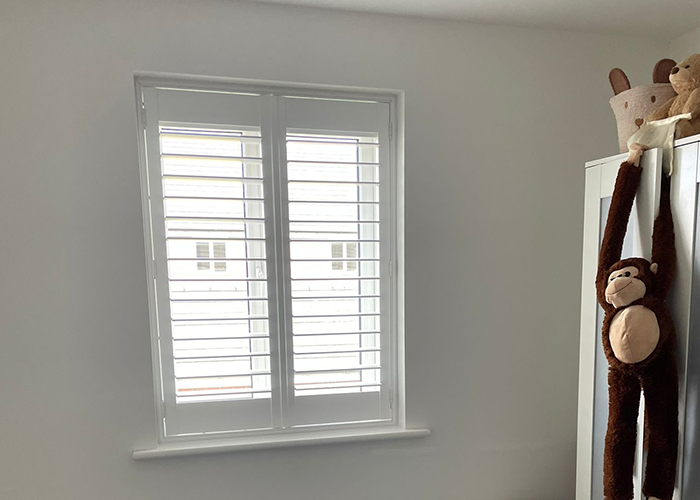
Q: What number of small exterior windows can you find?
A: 2